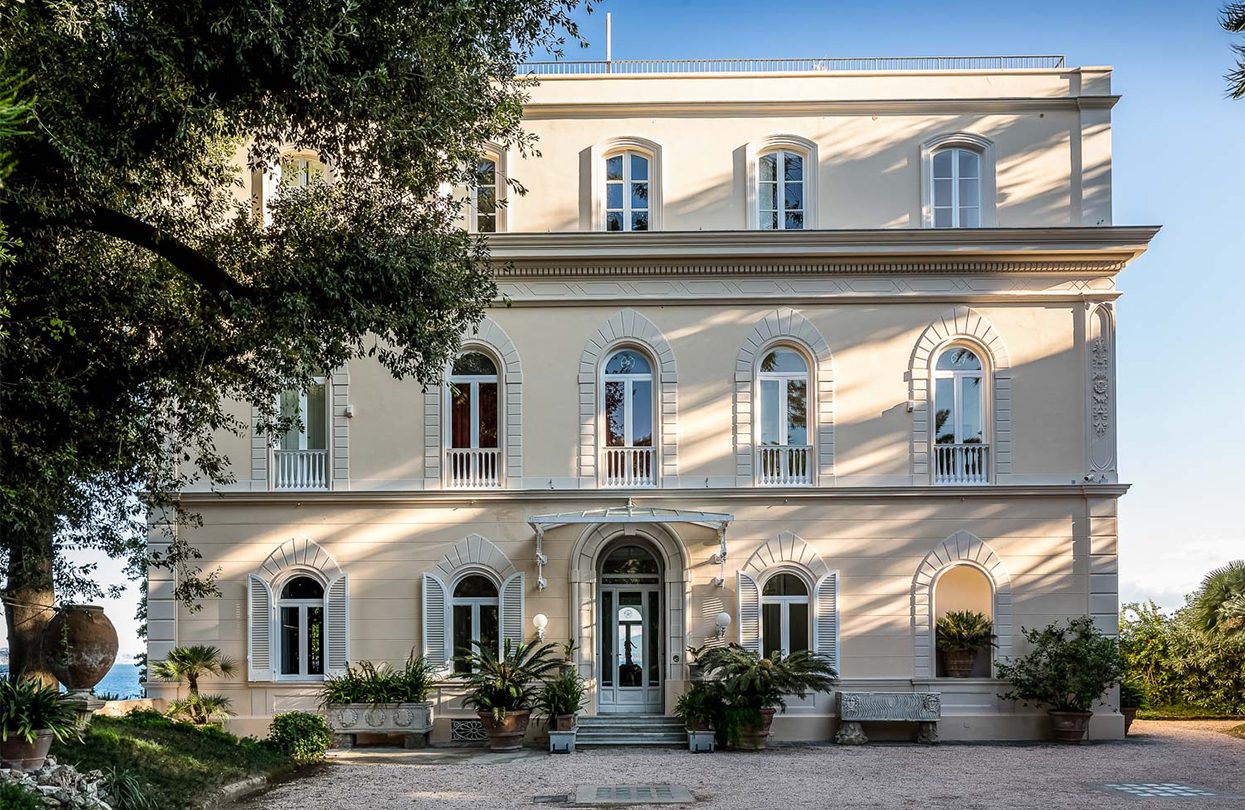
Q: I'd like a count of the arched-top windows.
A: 13